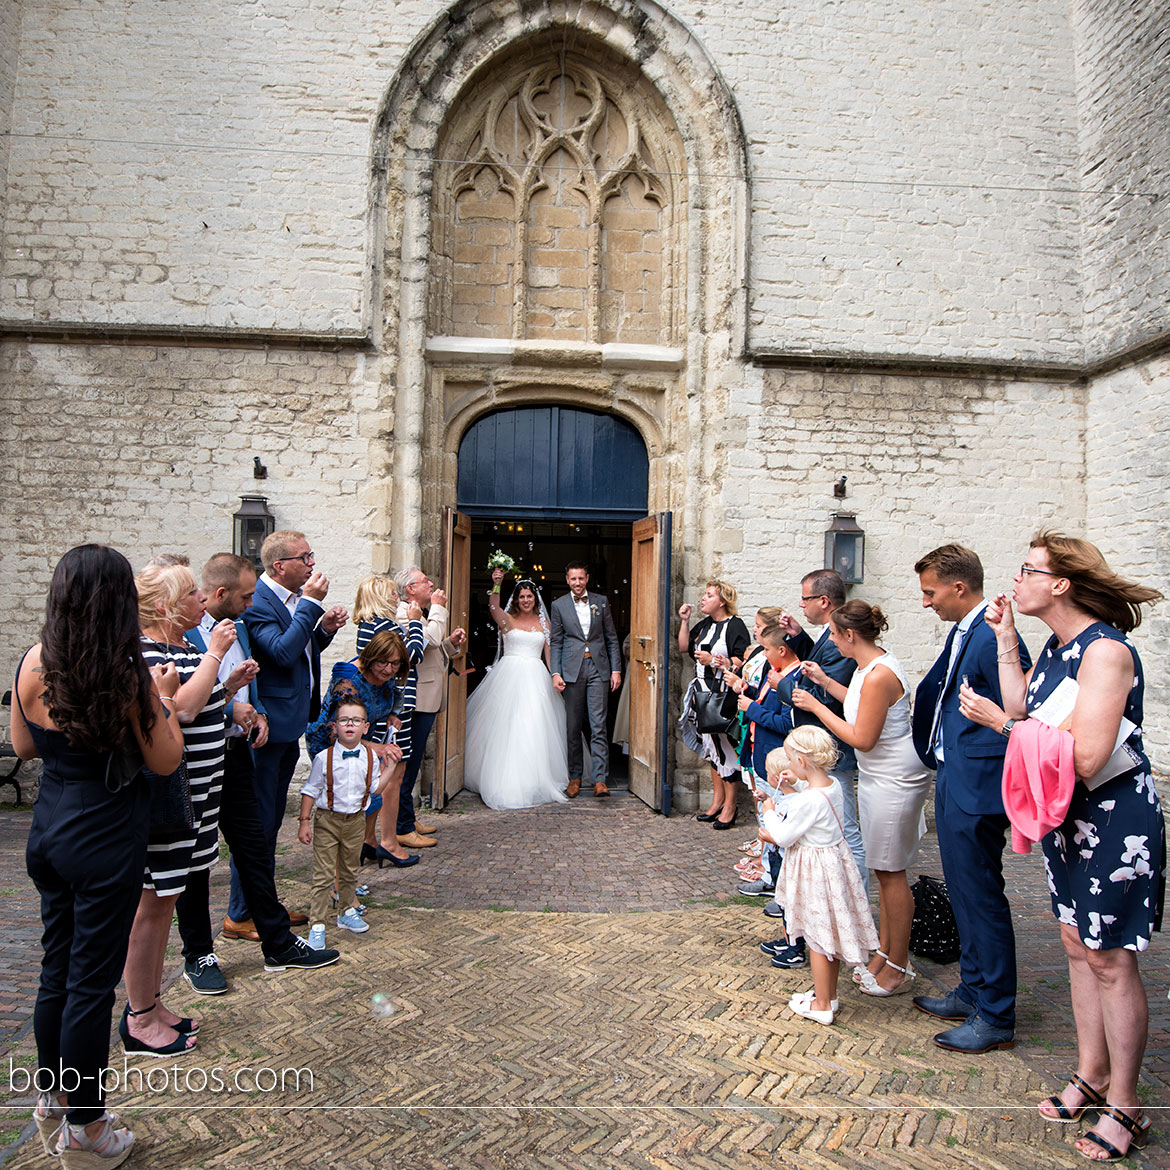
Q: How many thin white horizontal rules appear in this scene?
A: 1